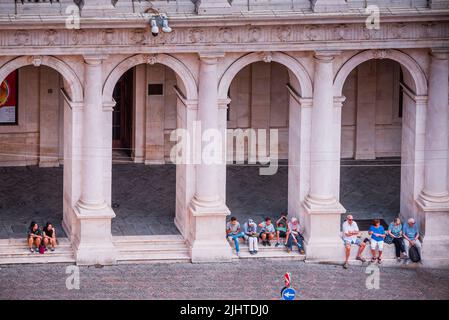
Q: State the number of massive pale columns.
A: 4